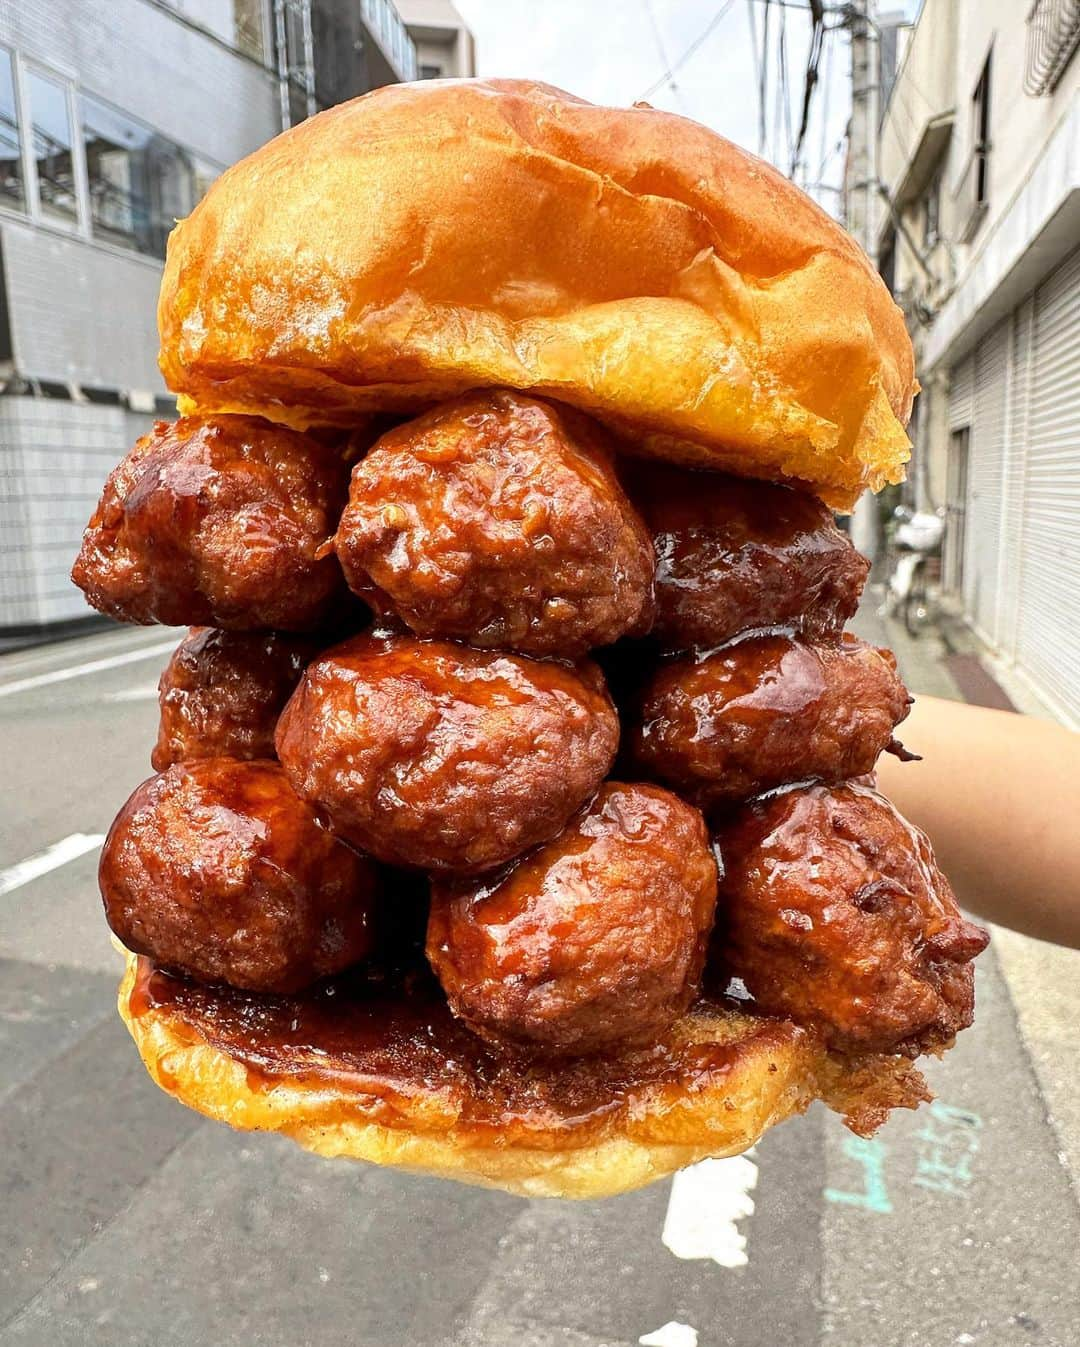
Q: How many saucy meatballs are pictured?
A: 9